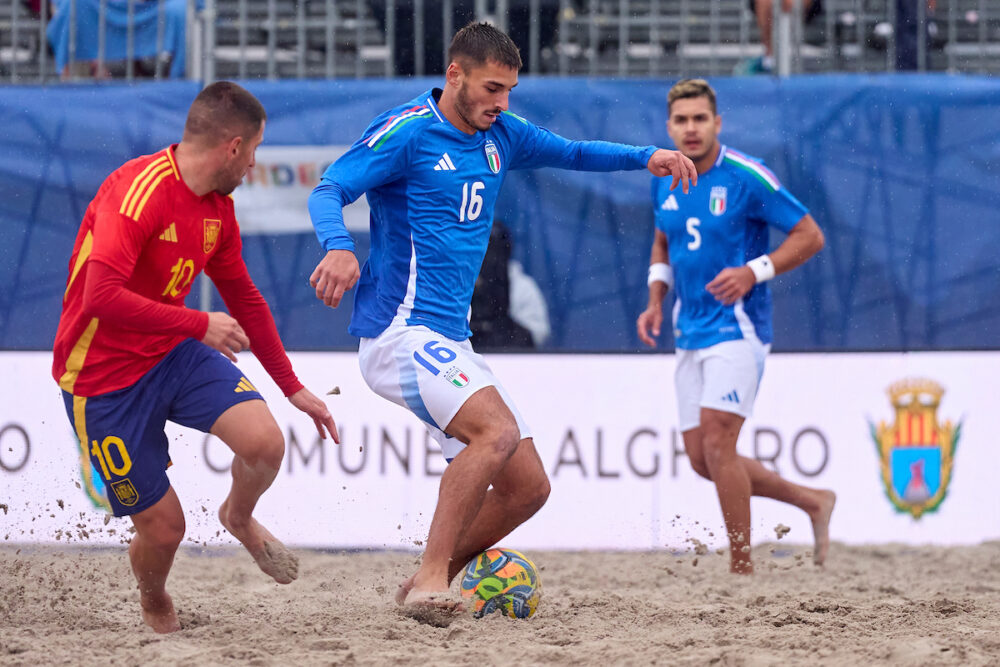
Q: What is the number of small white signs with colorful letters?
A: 1